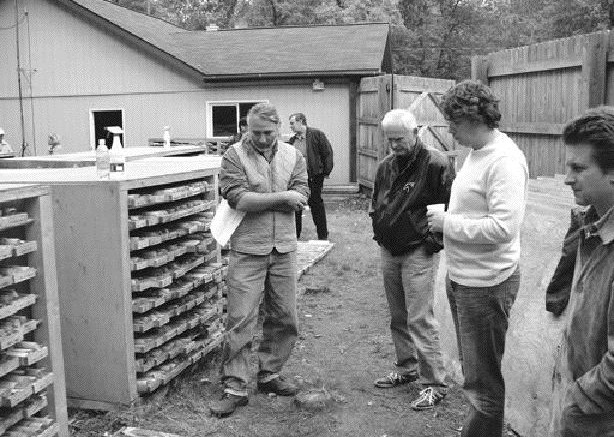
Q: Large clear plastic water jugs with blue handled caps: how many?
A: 0